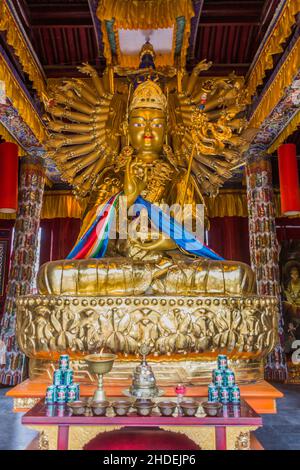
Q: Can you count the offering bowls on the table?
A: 7